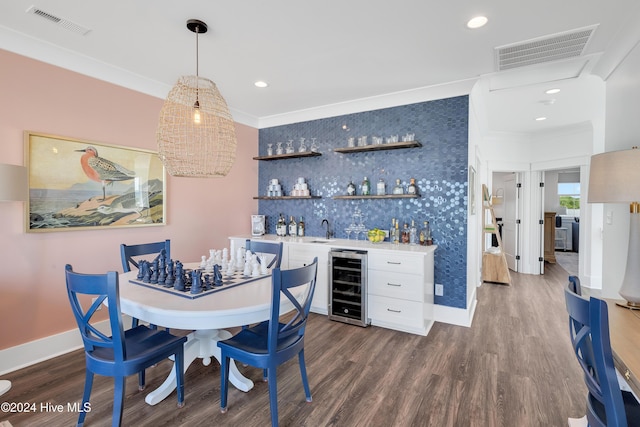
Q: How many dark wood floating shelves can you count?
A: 4